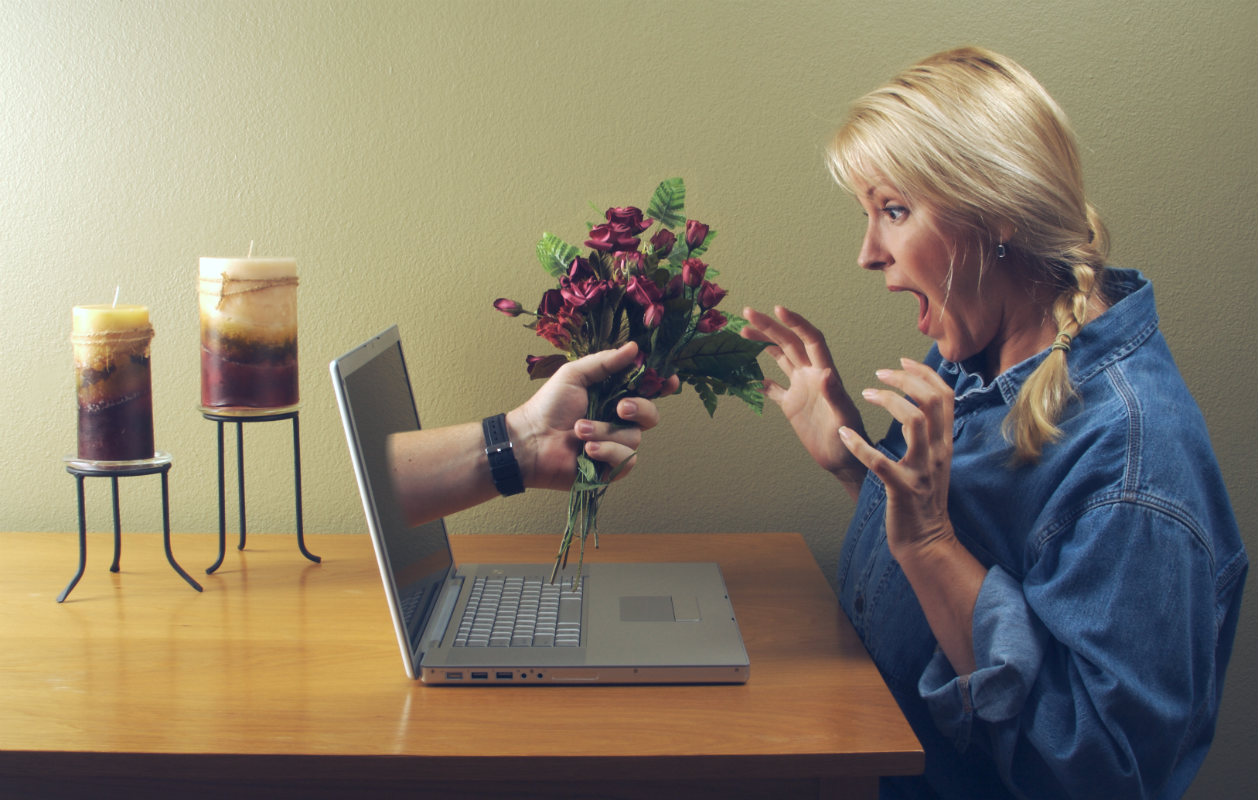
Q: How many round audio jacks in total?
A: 2